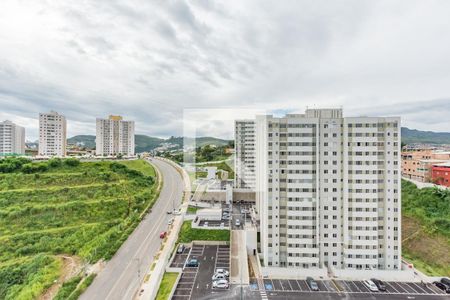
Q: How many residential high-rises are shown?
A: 5